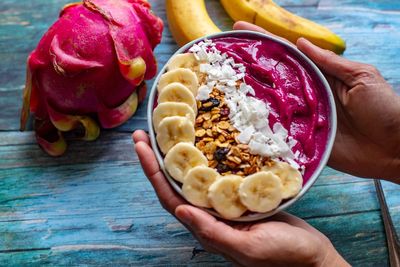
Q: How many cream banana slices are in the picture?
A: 10